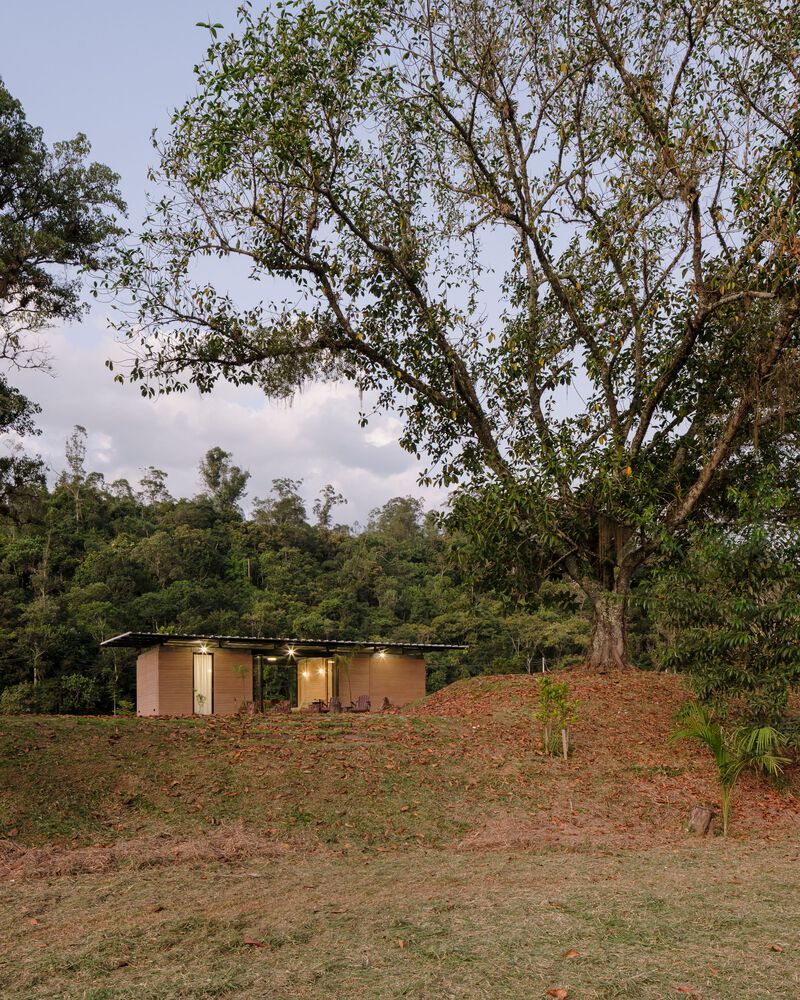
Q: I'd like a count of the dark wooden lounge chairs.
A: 2